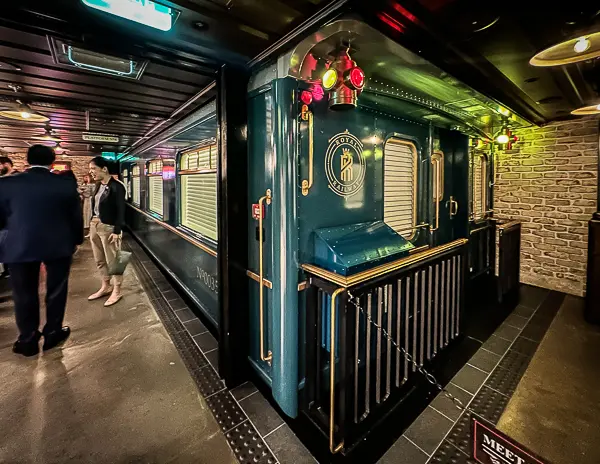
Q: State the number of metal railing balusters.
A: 14